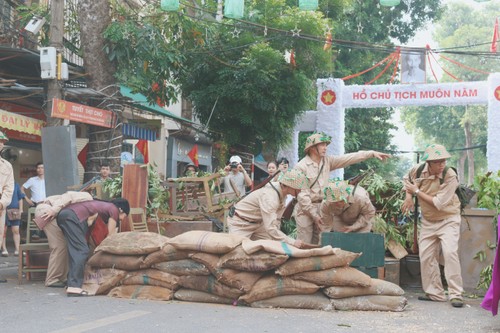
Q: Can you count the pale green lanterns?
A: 4